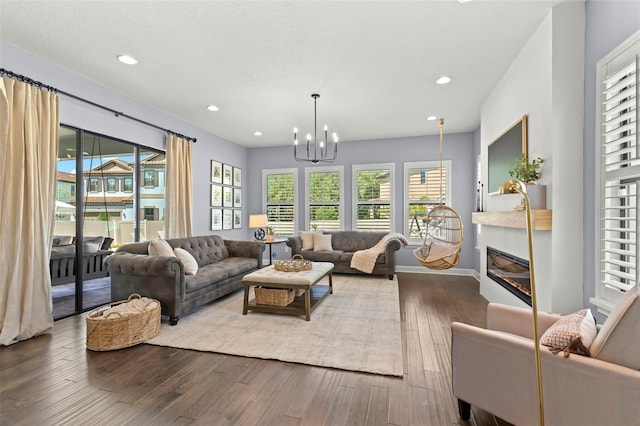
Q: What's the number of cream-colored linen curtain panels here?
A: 2